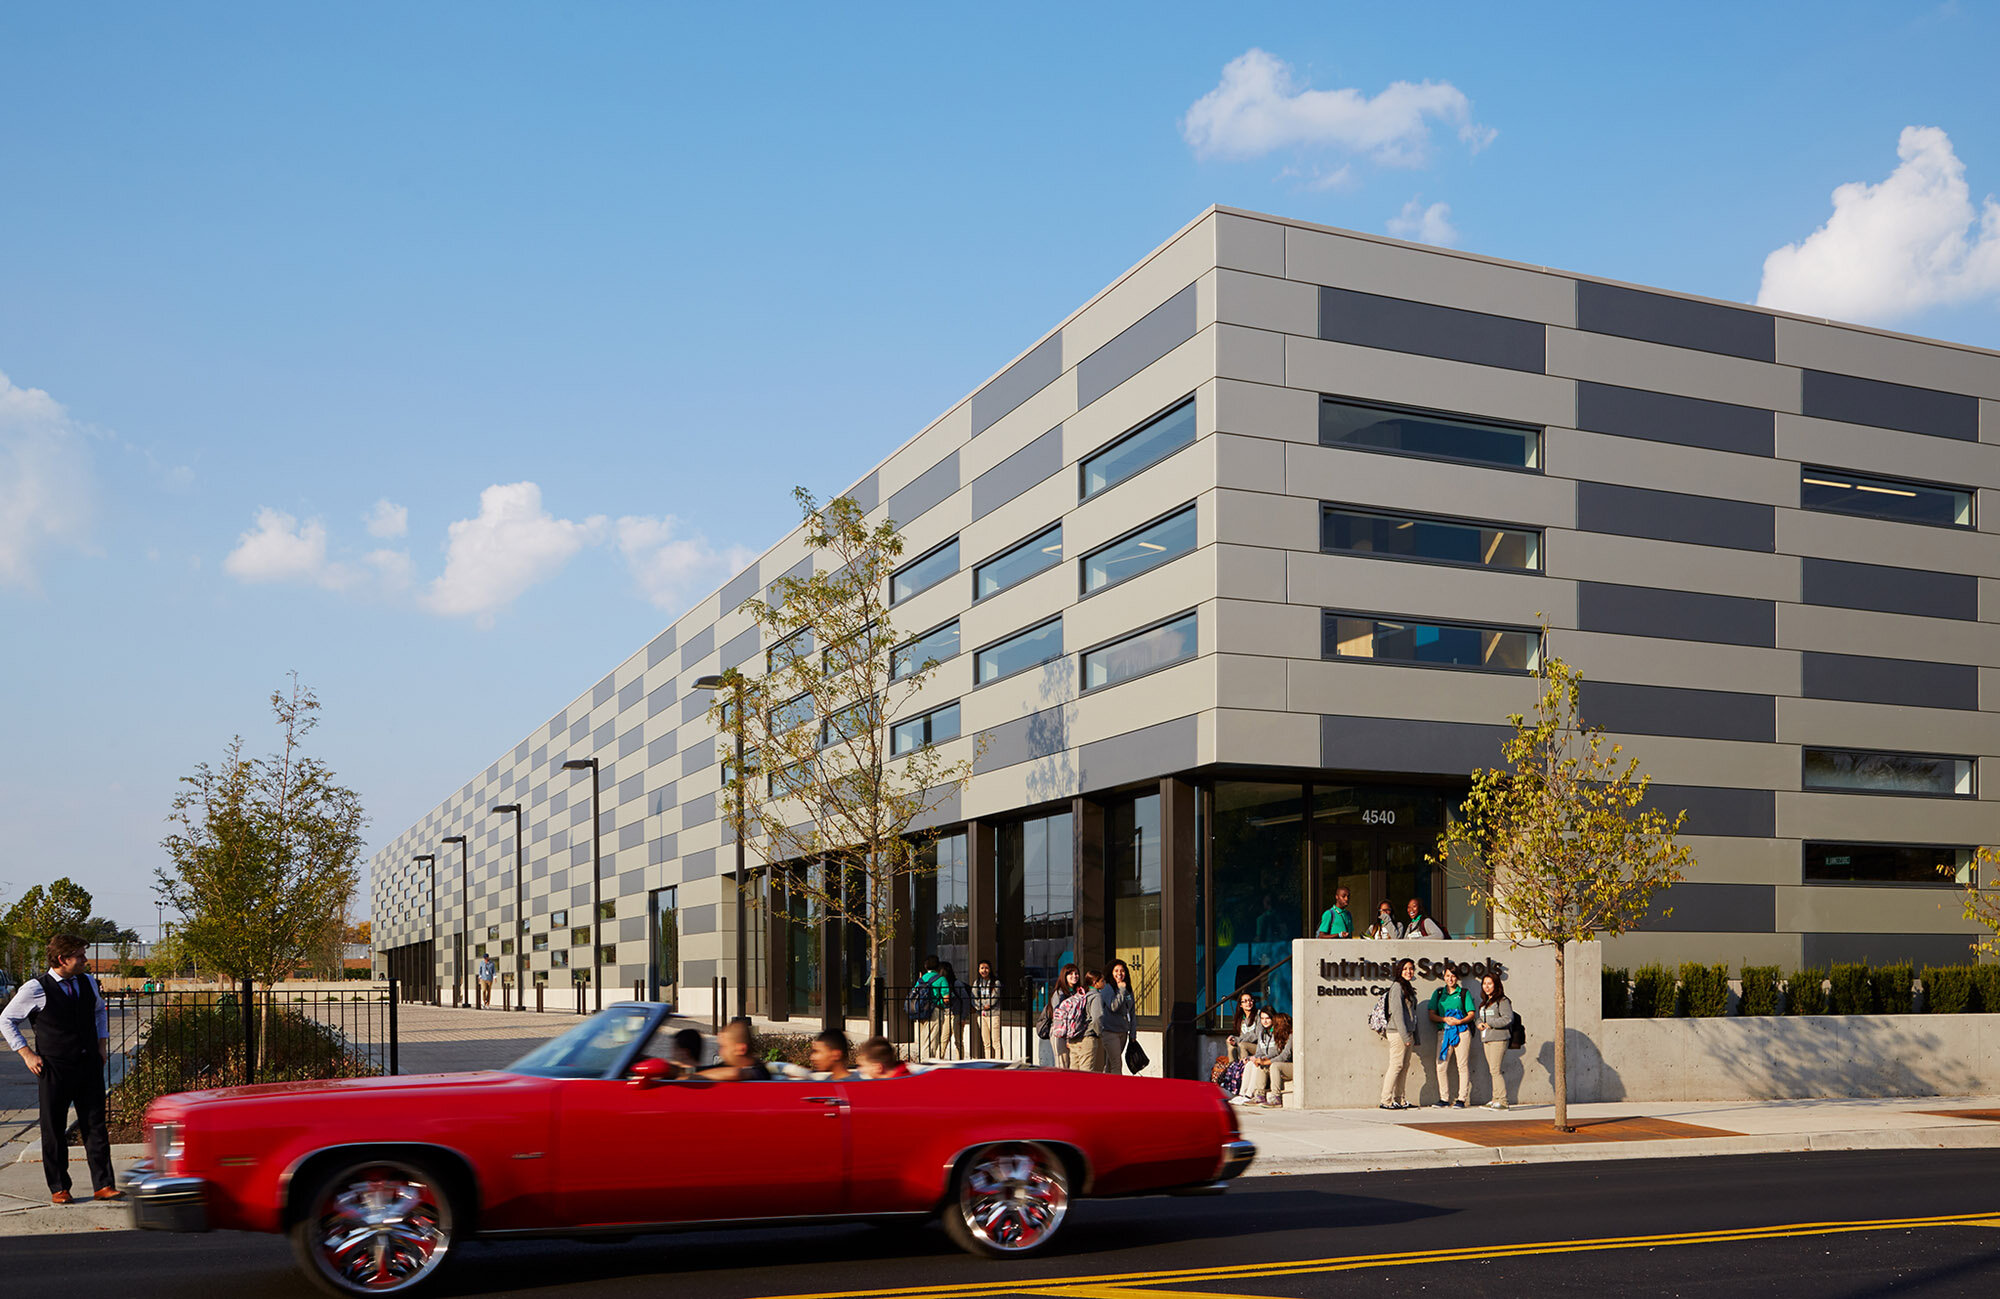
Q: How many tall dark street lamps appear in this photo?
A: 5